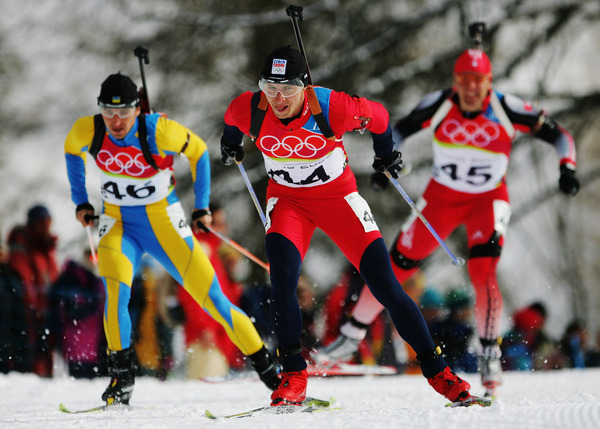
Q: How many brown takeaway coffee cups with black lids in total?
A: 0